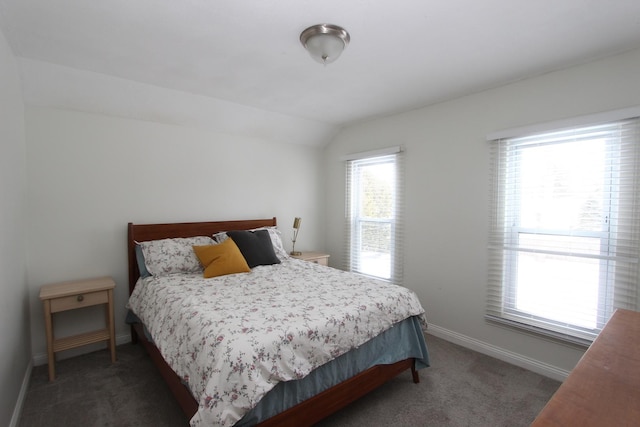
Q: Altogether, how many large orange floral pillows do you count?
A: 0